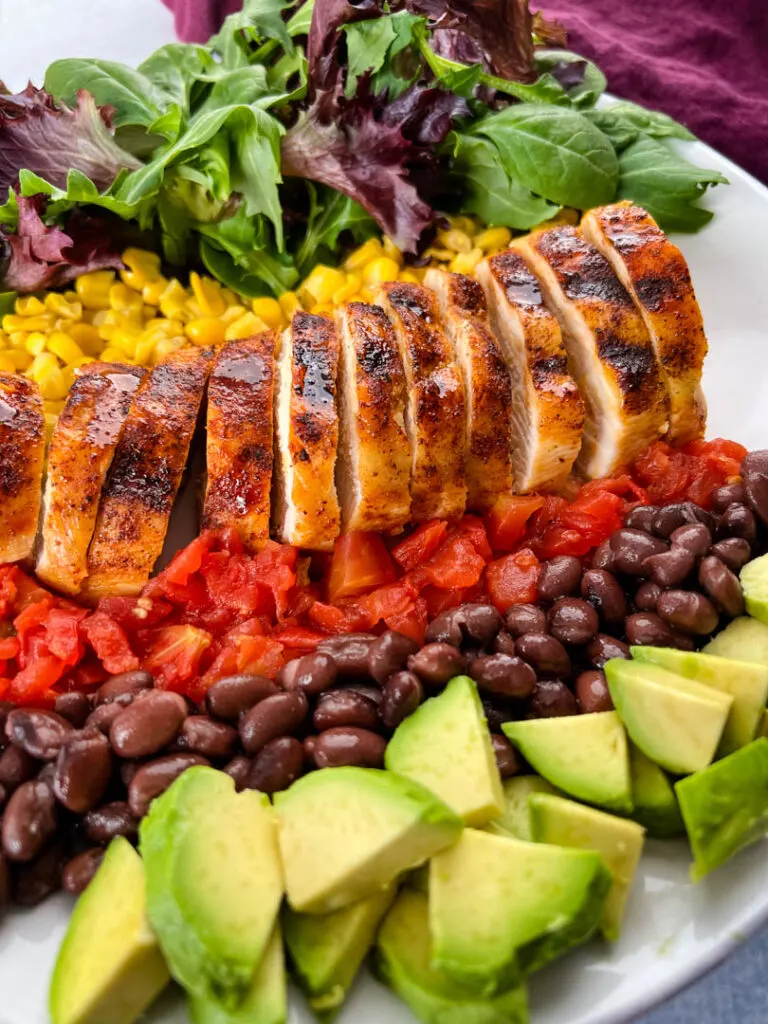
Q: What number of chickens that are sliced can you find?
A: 11